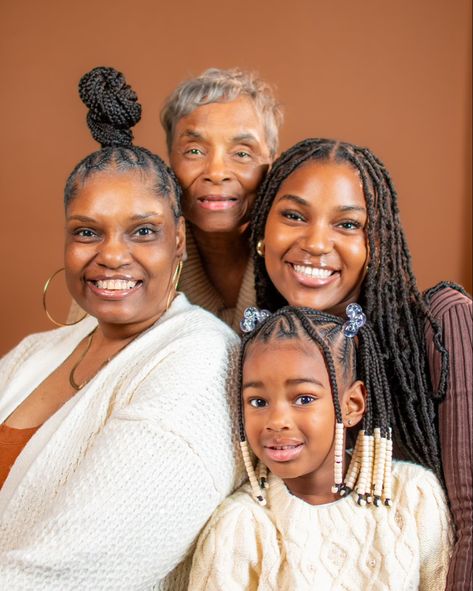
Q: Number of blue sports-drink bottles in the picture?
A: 0